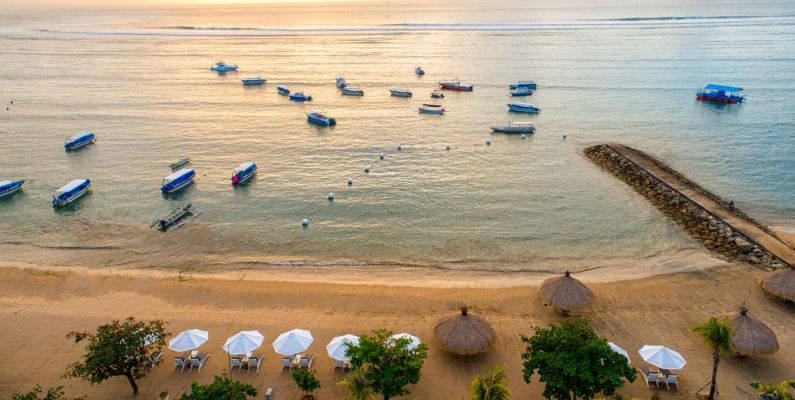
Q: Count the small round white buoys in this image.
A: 10